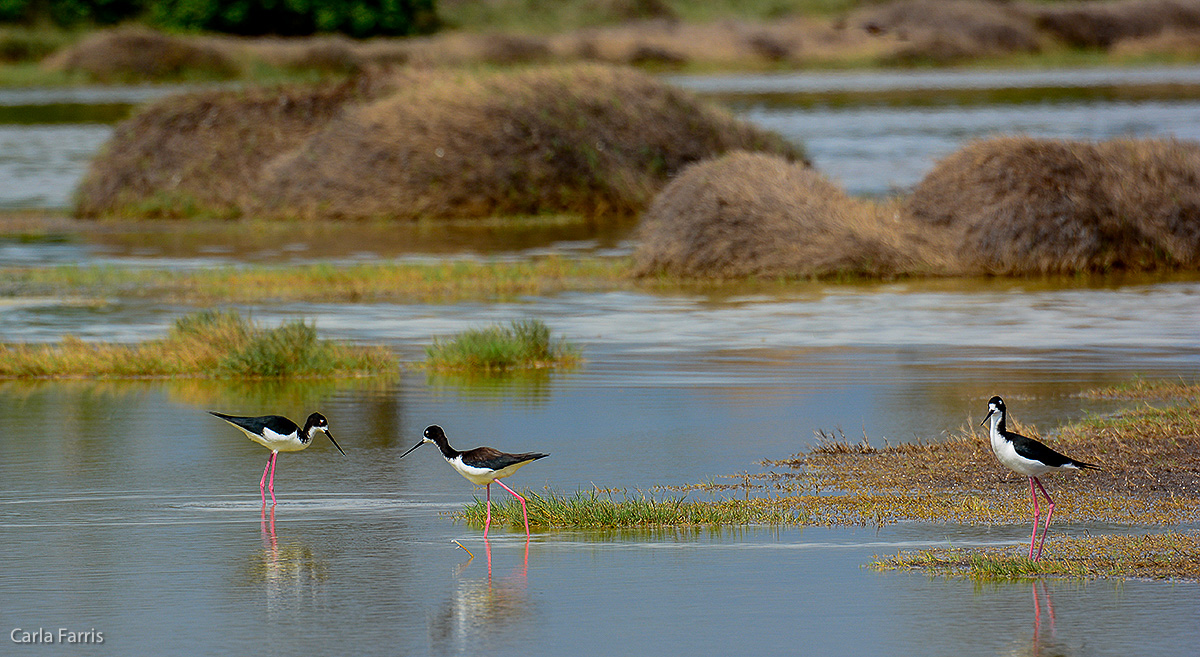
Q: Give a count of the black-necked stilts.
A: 3